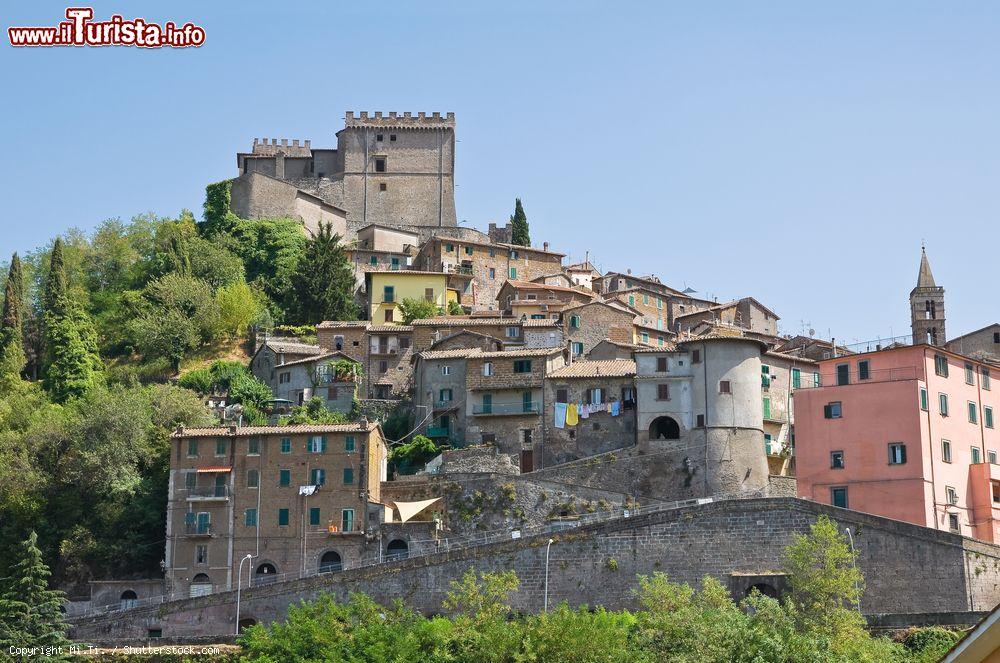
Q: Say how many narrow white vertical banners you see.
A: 0